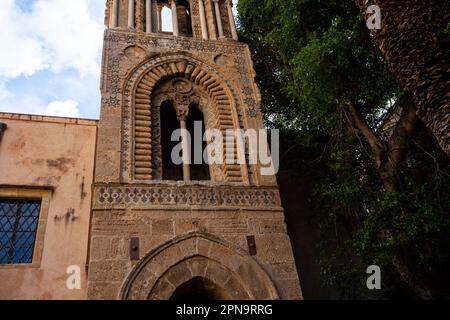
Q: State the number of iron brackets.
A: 2